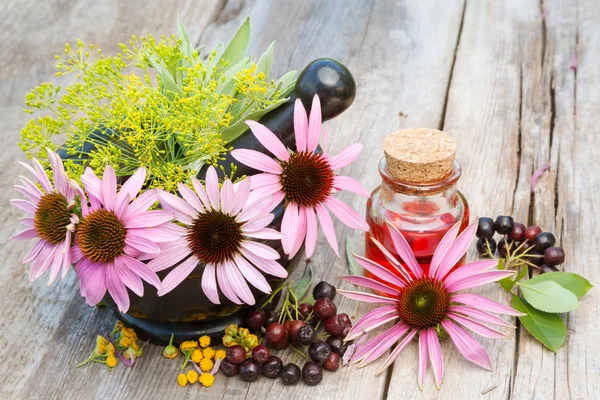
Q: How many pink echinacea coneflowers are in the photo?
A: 5